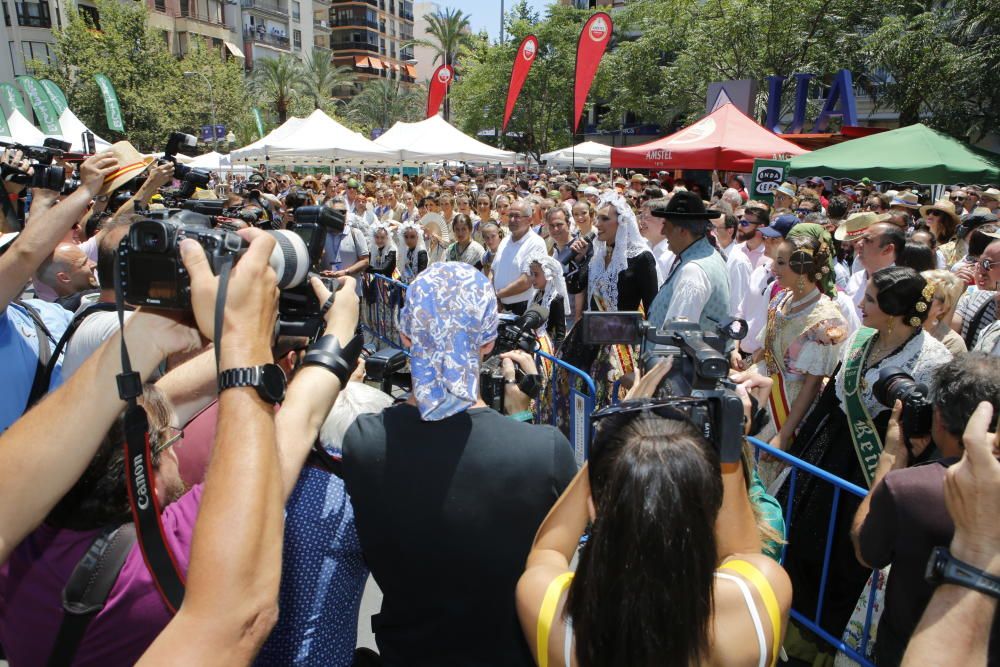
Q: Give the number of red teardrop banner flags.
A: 3